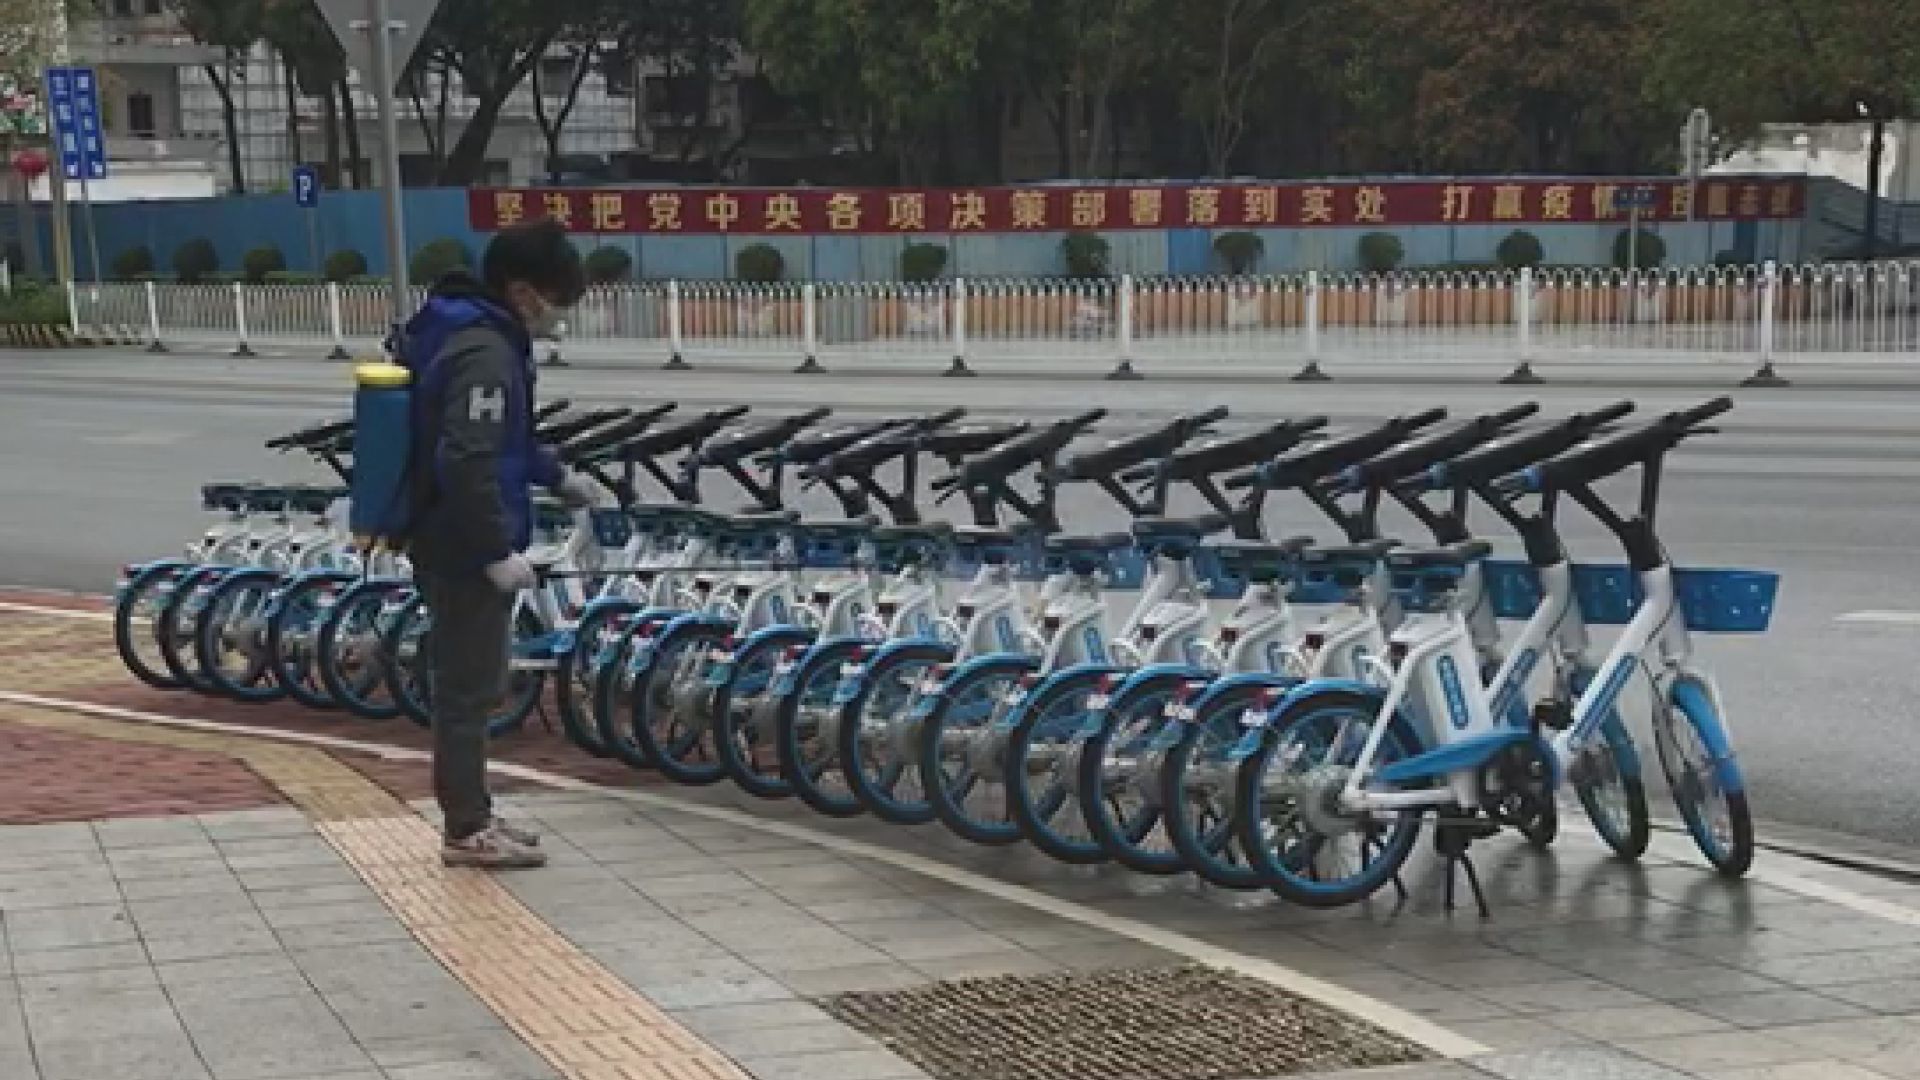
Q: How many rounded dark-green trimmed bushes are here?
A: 13